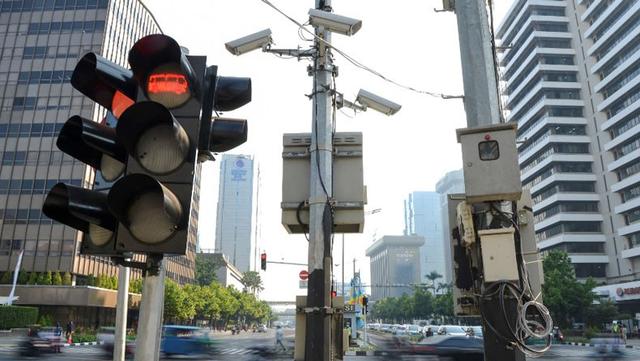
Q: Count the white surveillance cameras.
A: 3